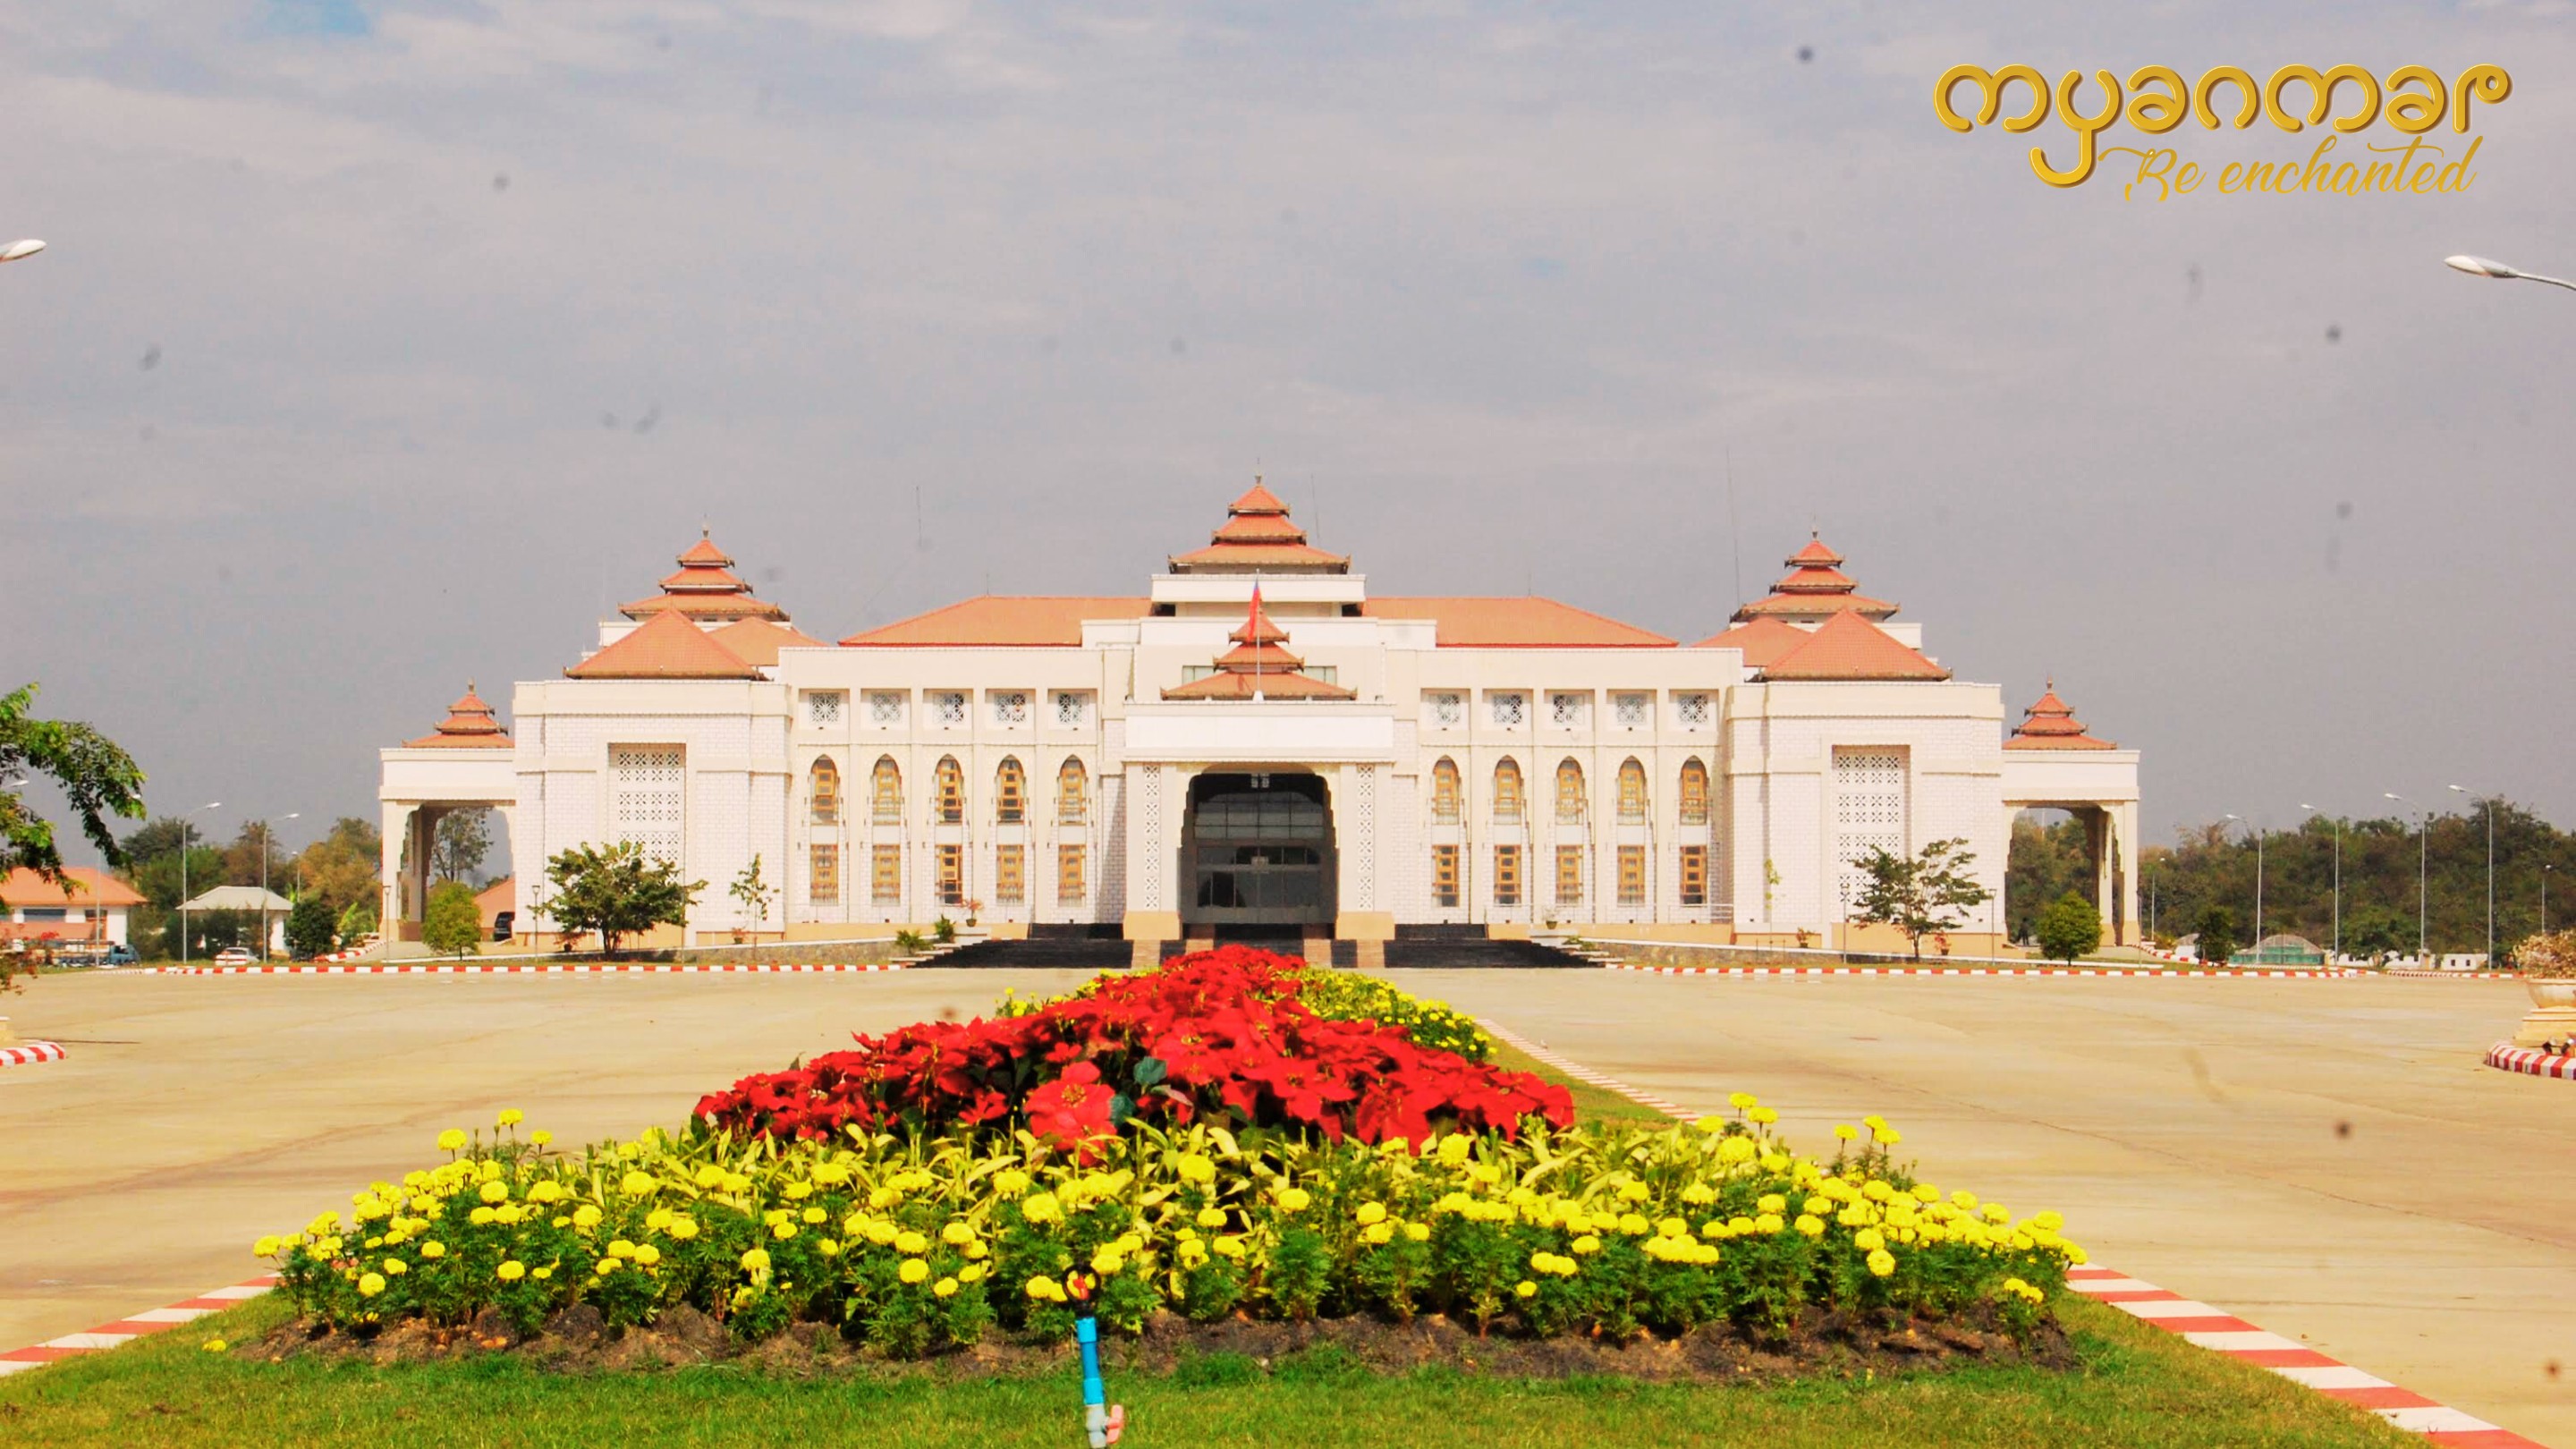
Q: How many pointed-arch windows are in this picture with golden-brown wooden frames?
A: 10